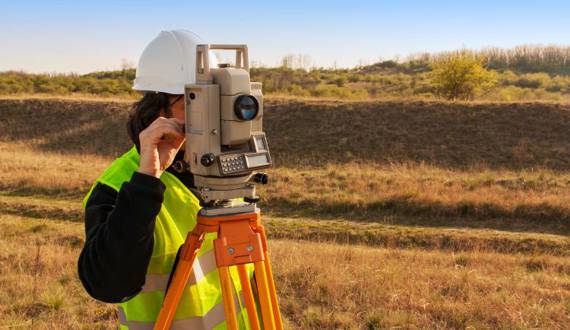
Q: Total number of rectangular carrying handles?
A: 1